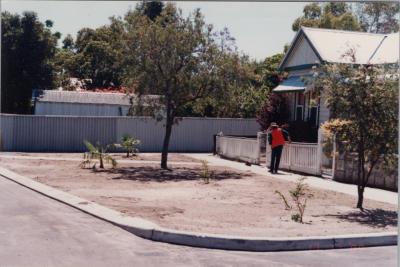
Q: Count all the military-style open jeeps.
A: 0